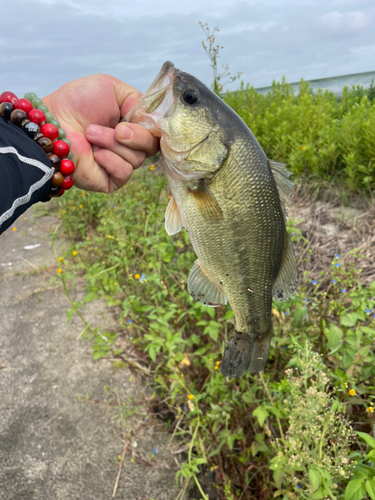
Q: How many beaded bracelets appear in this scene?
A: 3